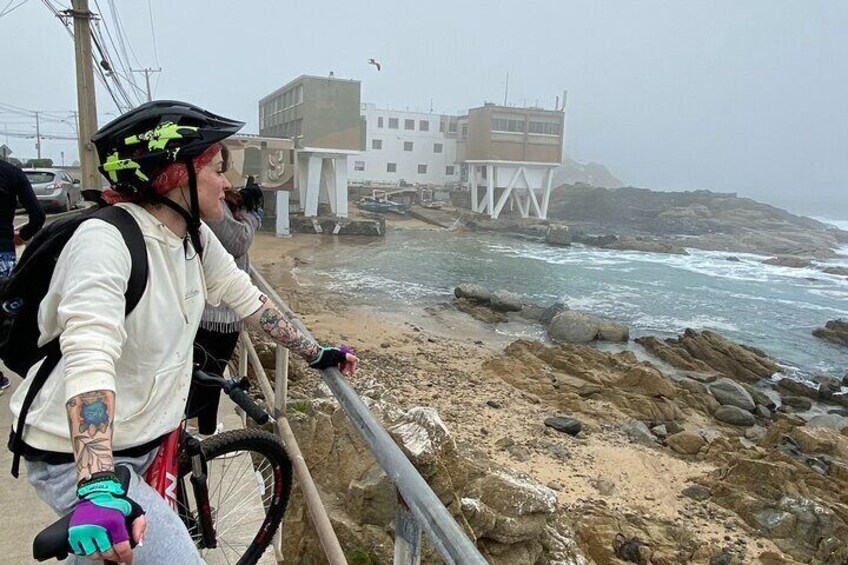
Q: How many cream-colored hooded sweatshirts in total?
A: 1